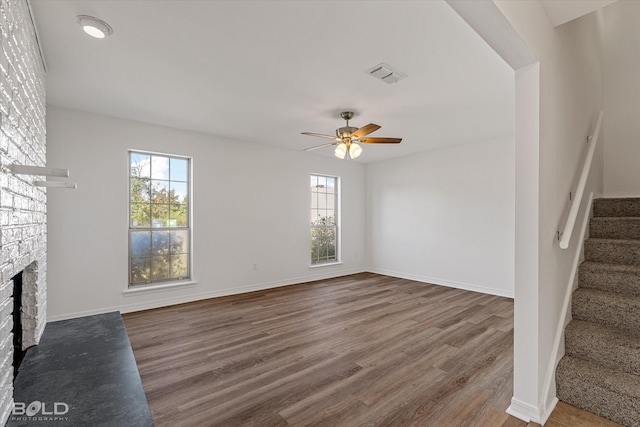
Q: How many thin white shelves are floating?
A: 2